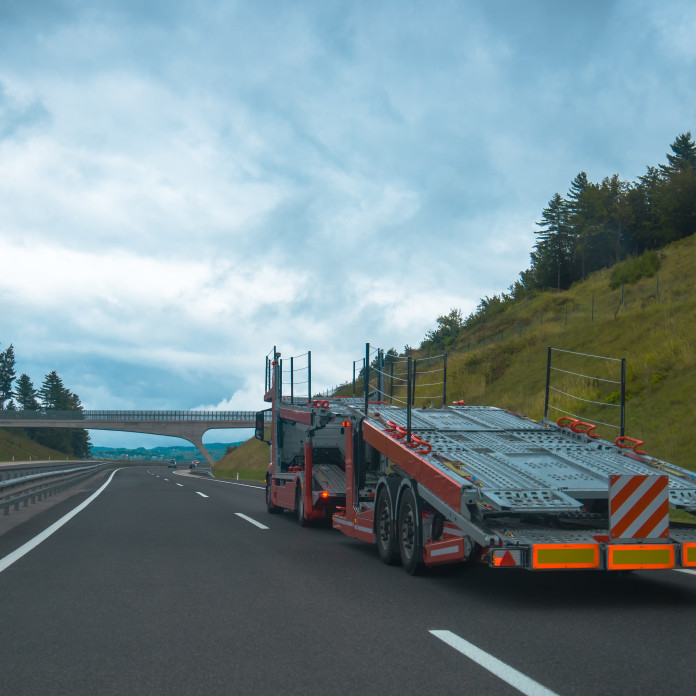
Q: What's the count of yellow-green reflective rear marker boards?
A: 3